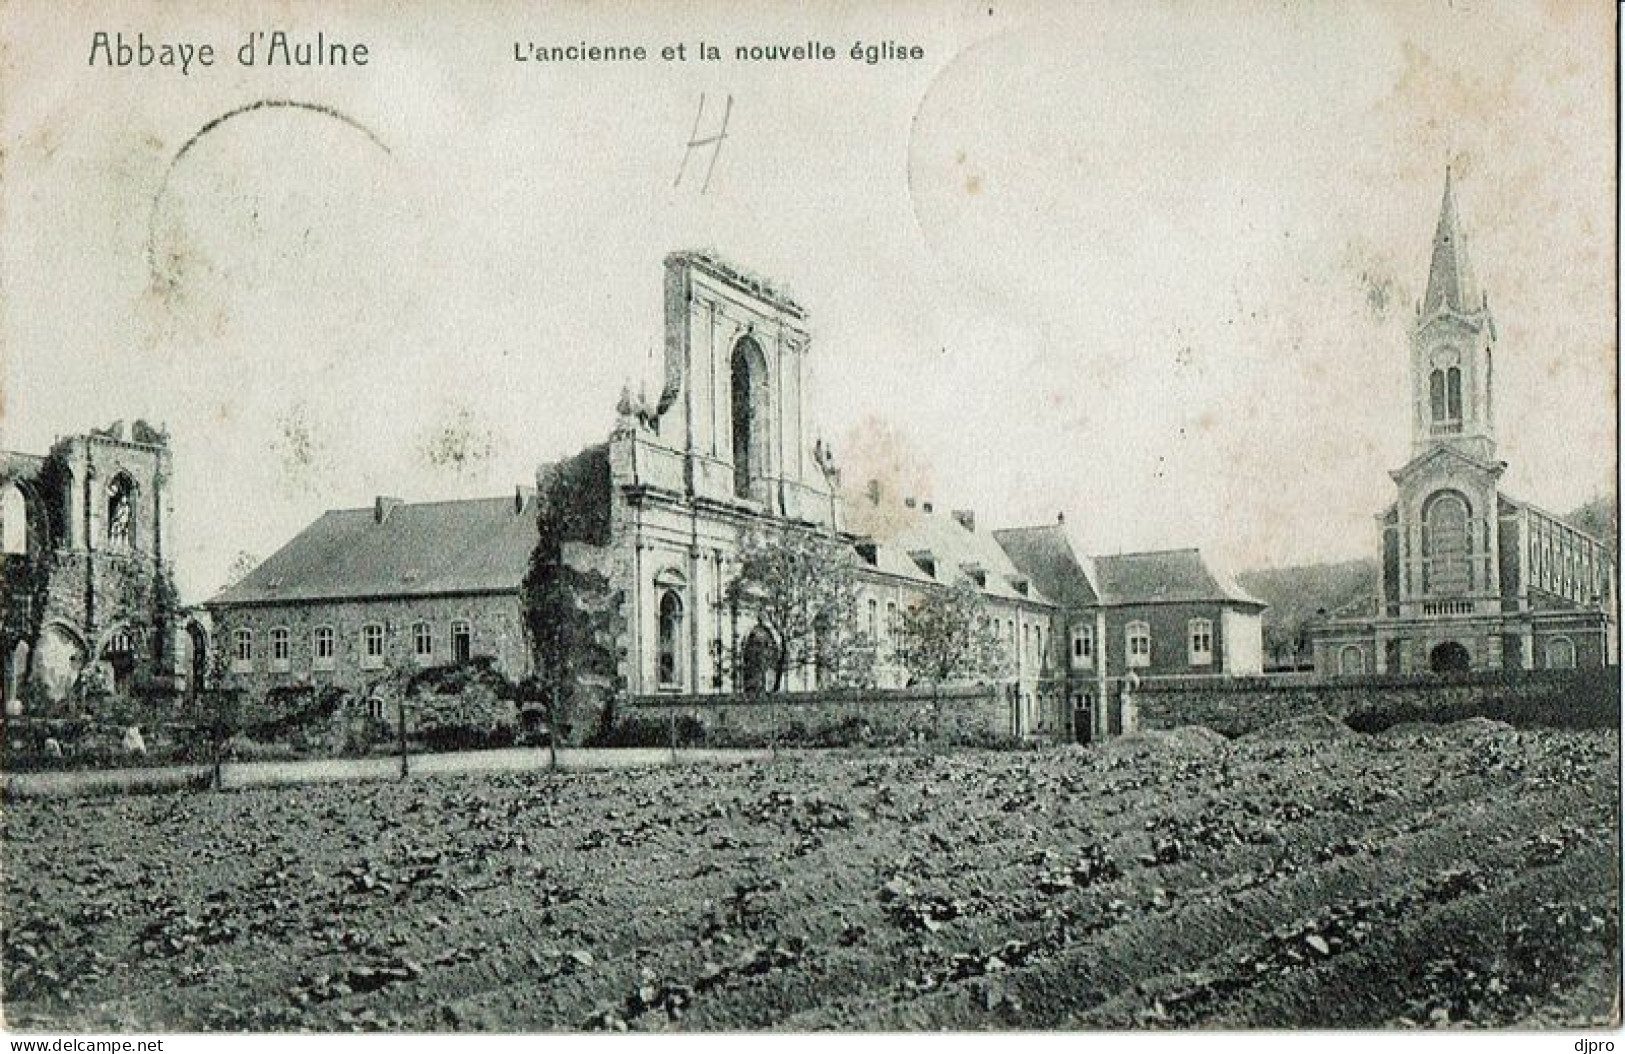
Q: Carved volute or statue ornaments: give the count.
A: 2